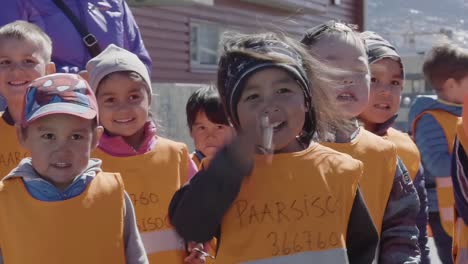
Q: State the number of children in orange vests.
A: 8